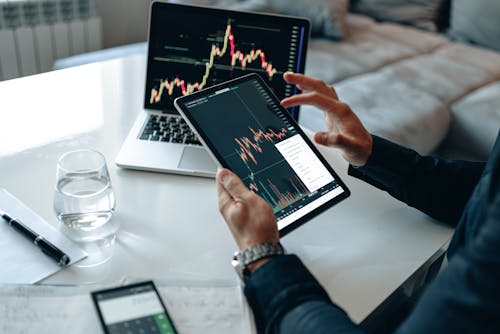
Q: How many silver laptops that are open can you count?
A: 1